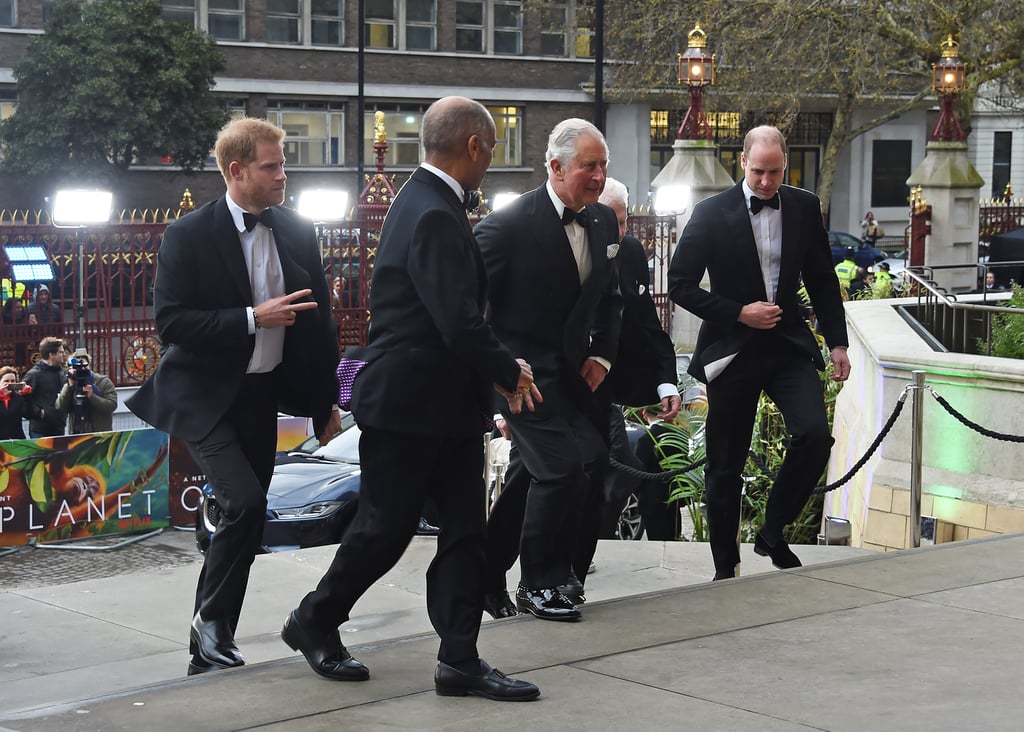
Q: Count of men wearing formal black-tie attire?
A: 5